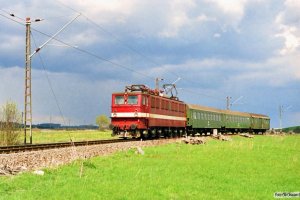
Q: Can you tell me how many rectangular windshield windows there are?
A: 2